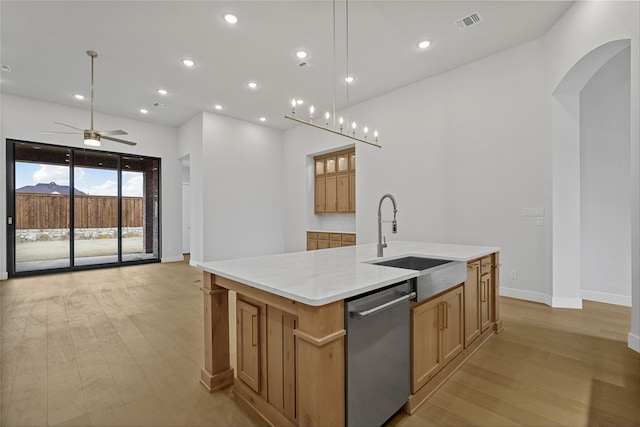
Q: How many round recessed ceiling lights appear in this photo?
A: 12